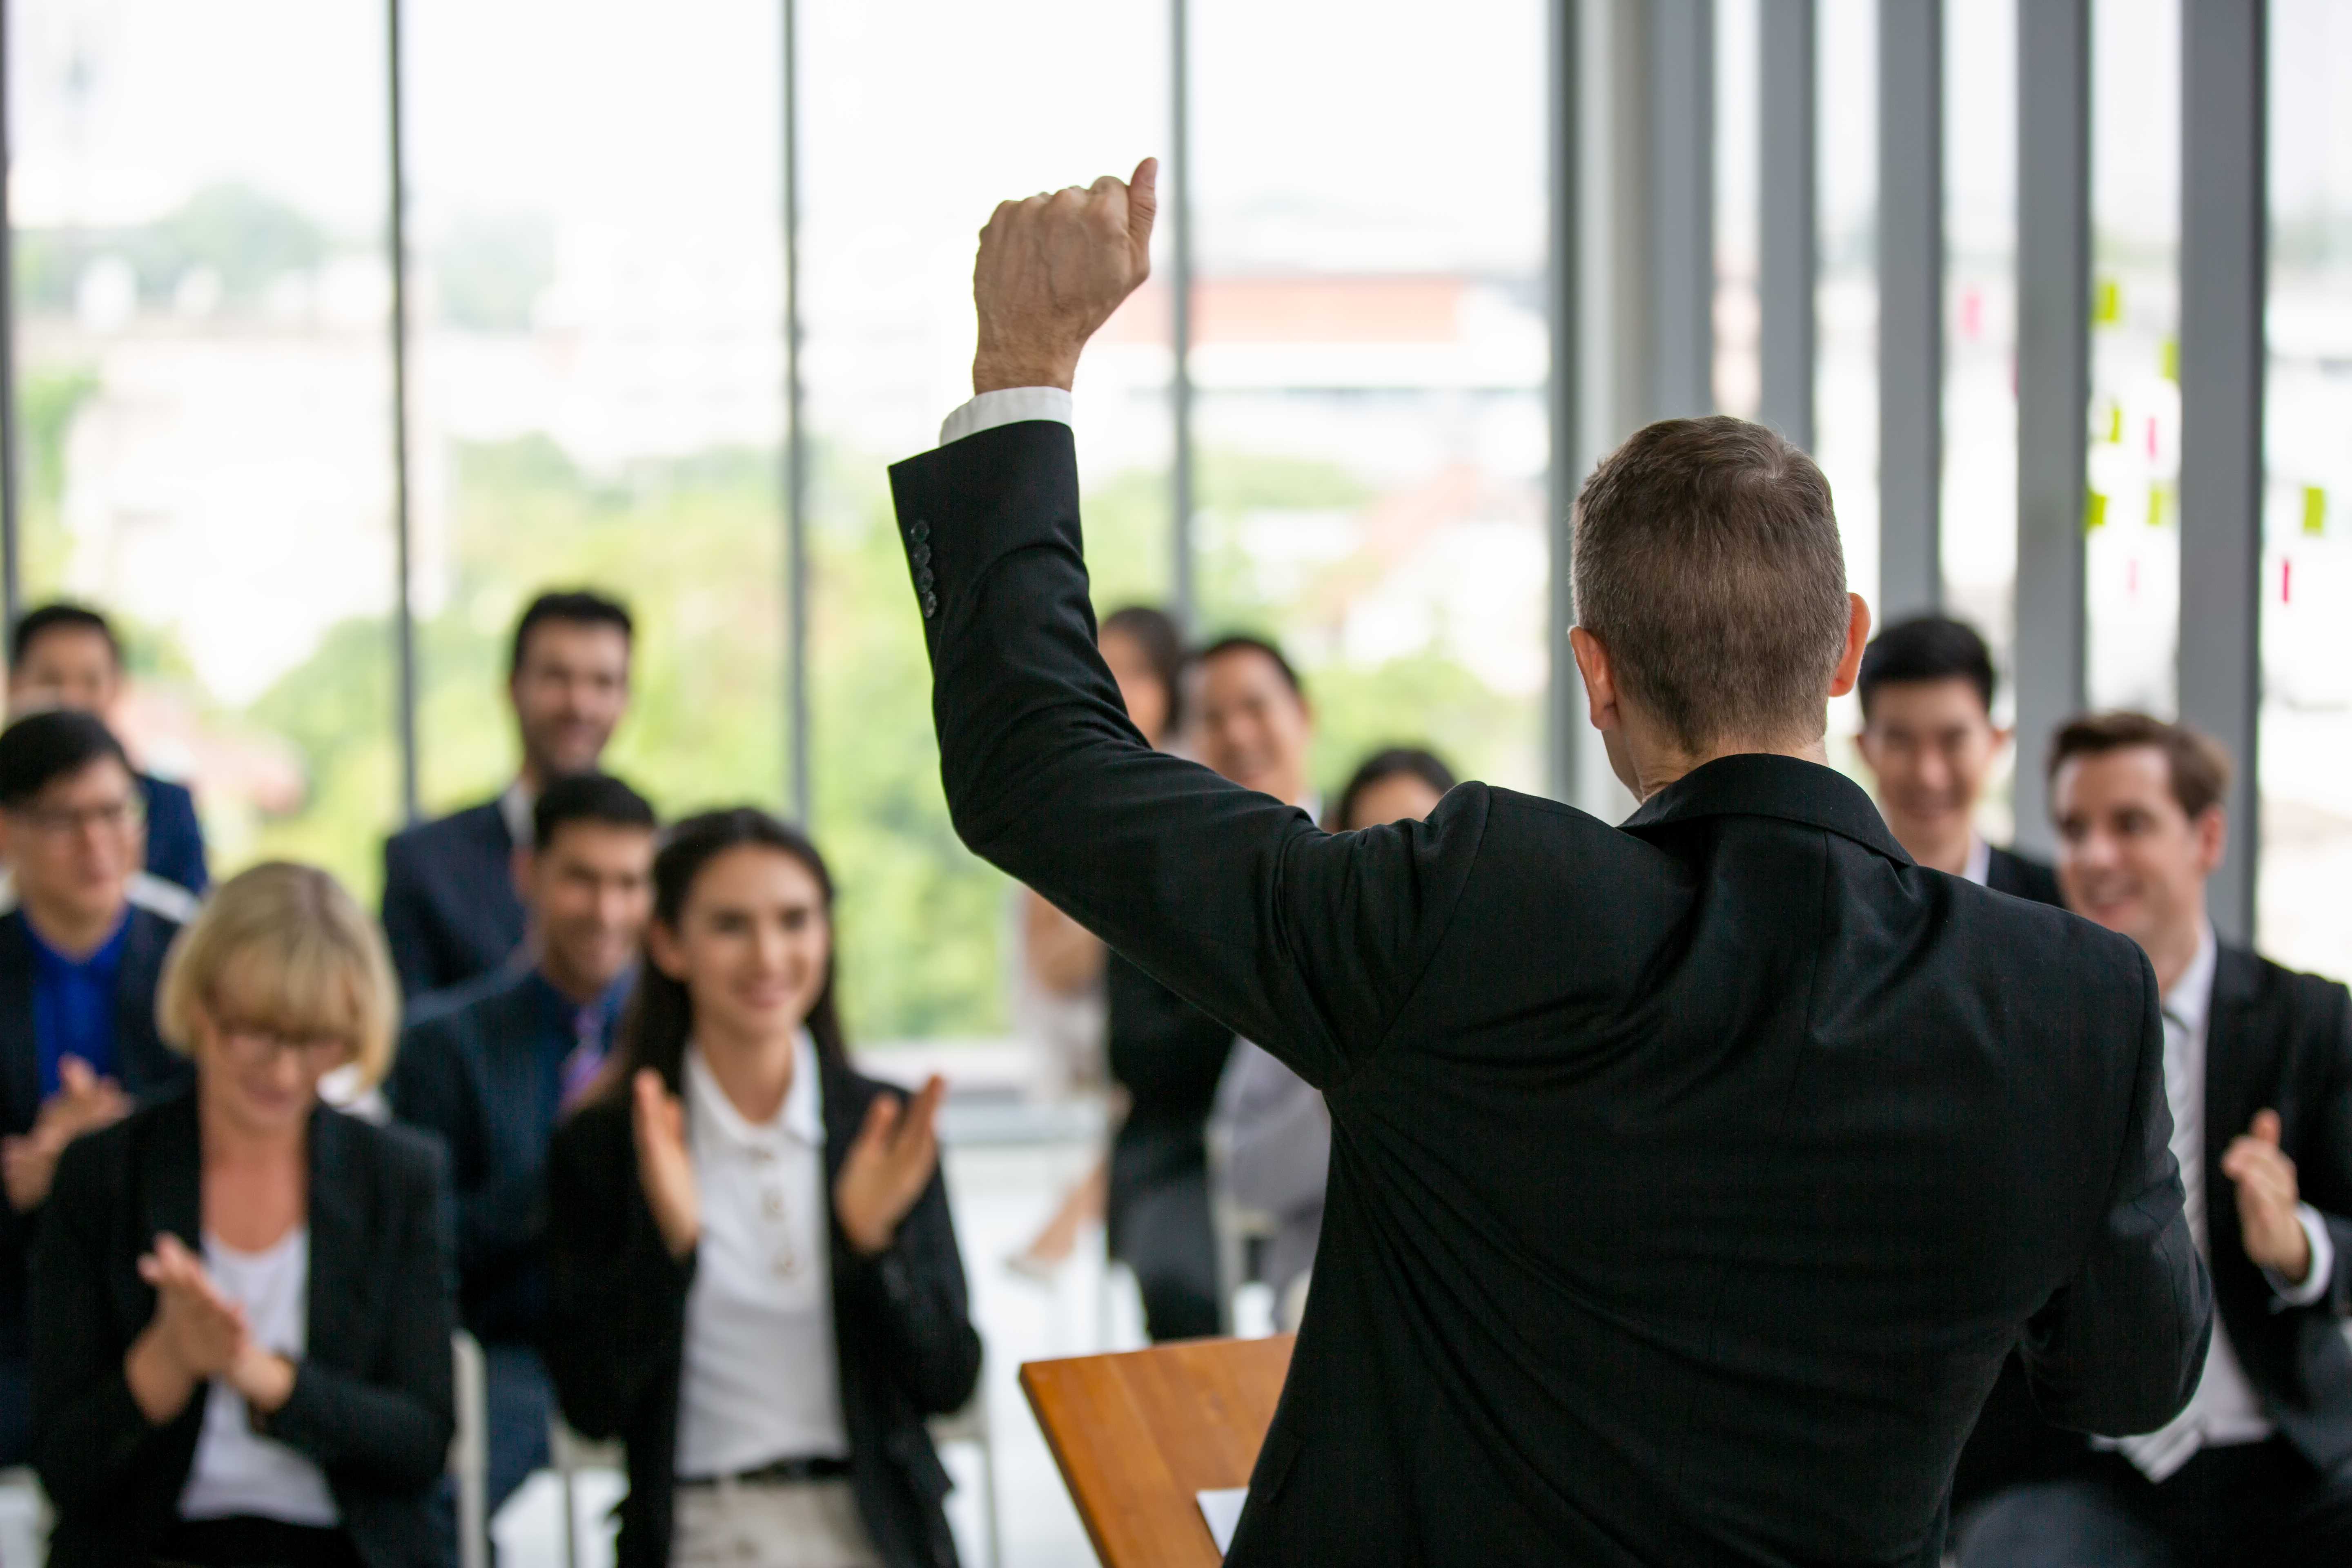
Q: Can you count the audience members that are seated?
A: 11